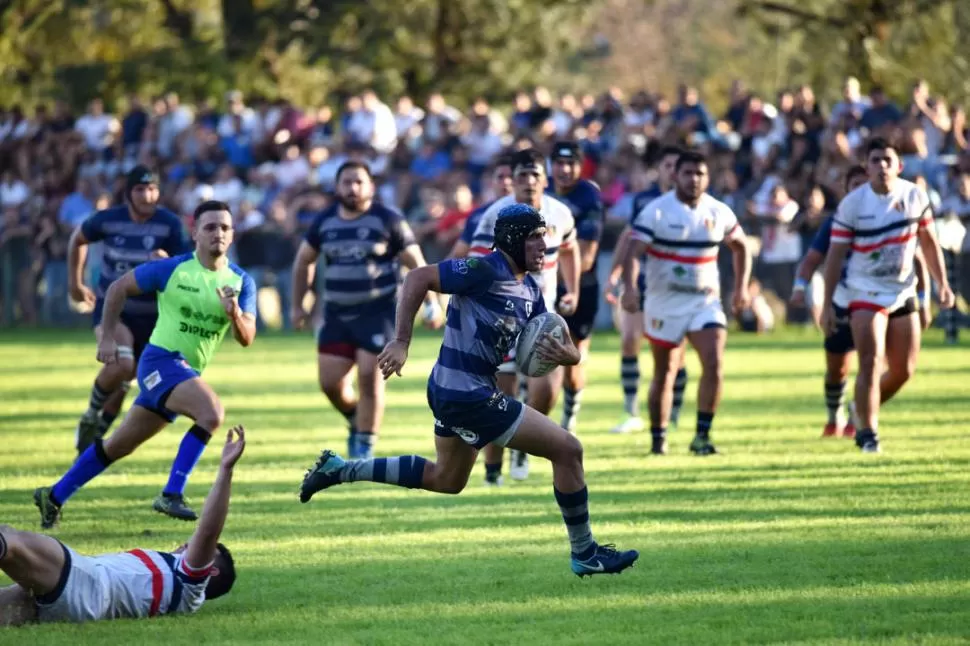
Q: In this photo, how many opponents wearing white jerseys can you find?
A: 4